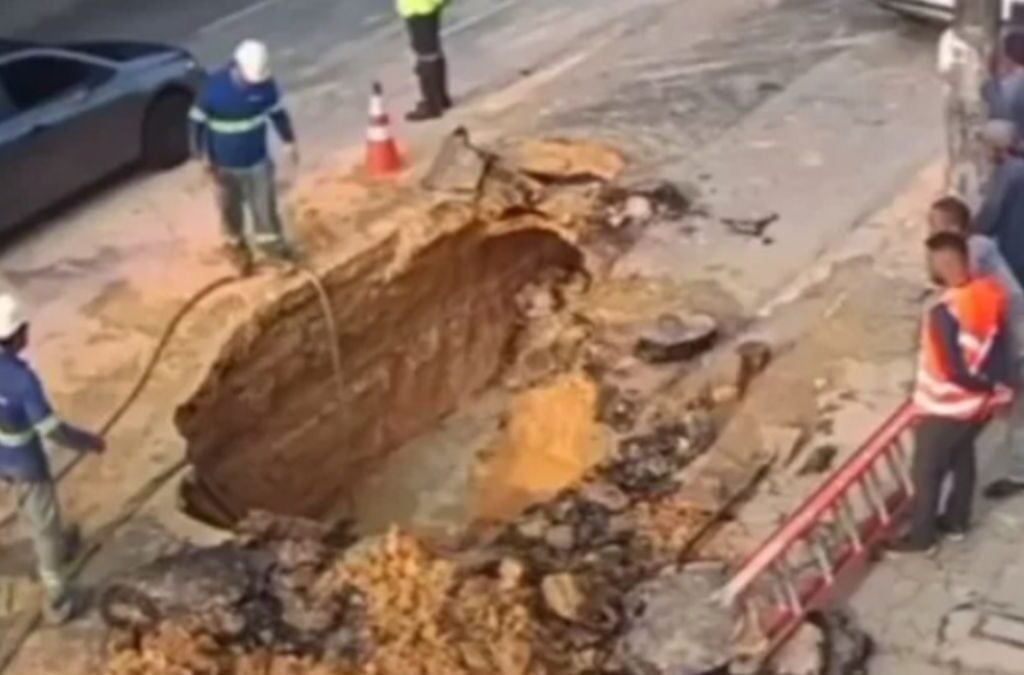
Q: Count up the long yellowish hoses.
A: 1